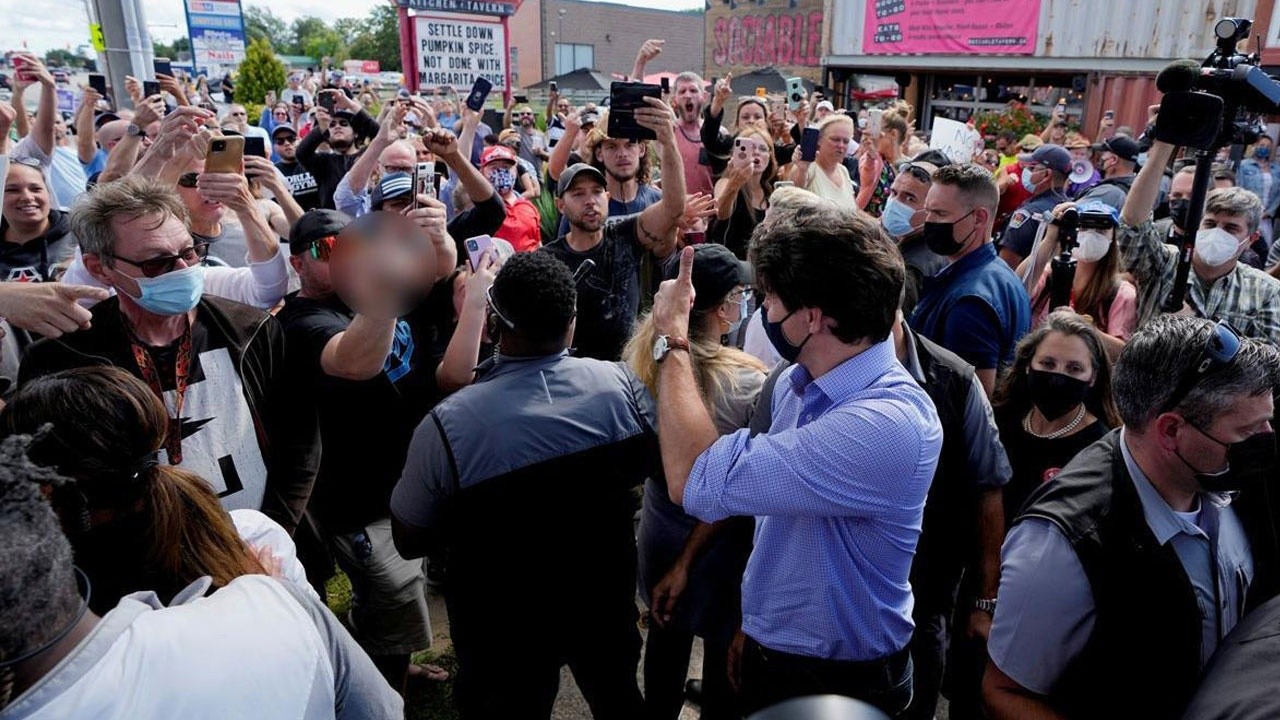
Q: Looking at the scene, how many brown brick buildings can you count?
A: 1